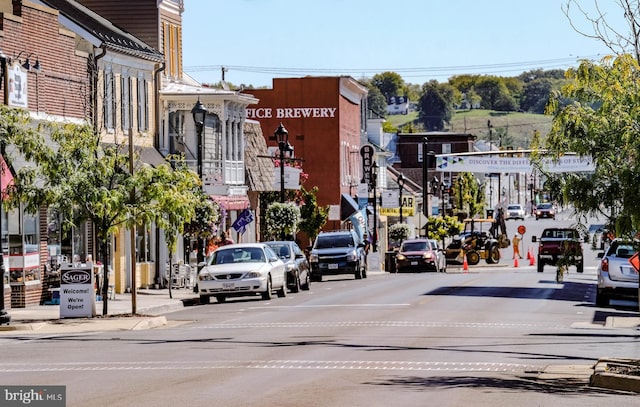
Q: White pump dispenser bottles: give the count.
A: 0